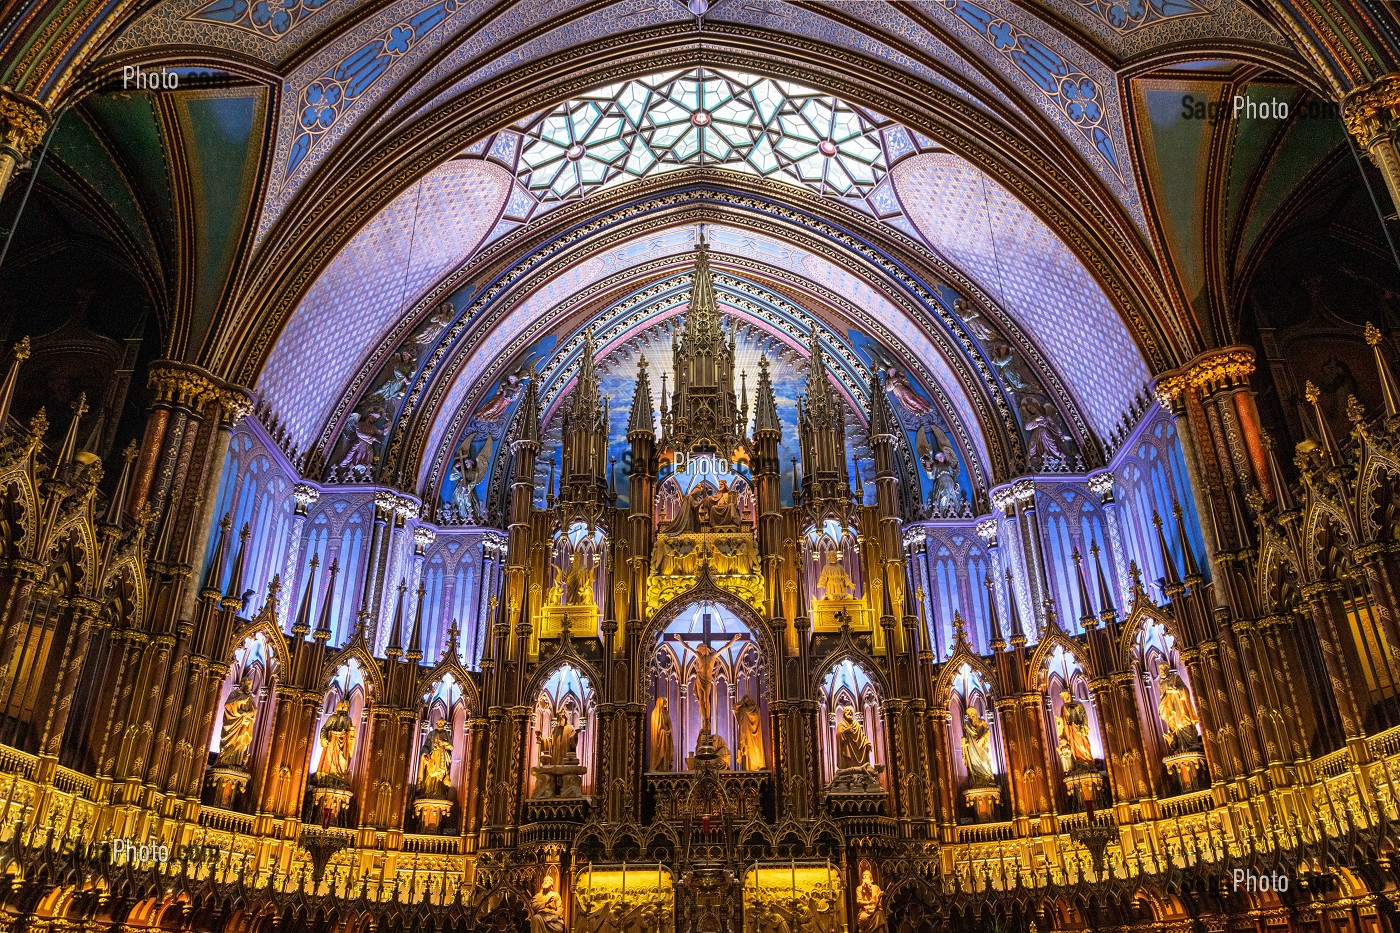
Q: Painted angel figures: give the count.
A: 10